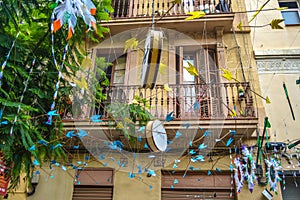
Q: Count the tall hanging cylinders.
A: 1